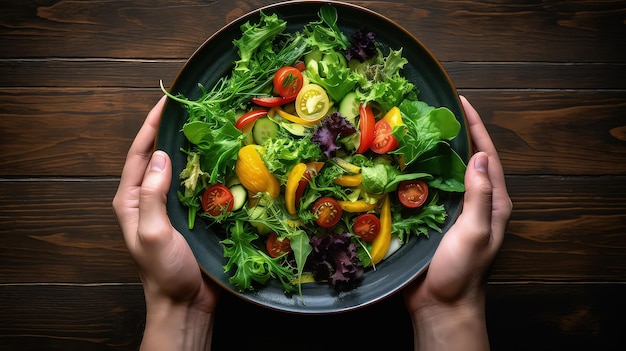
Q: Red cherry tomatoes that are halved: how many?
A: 7